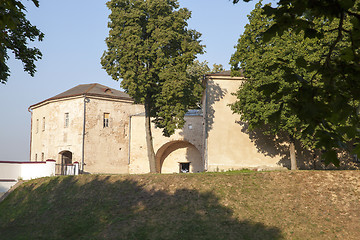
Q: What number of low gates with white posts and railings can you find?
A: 1